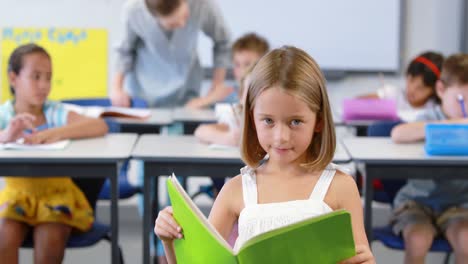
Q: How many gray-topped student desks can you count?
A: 6